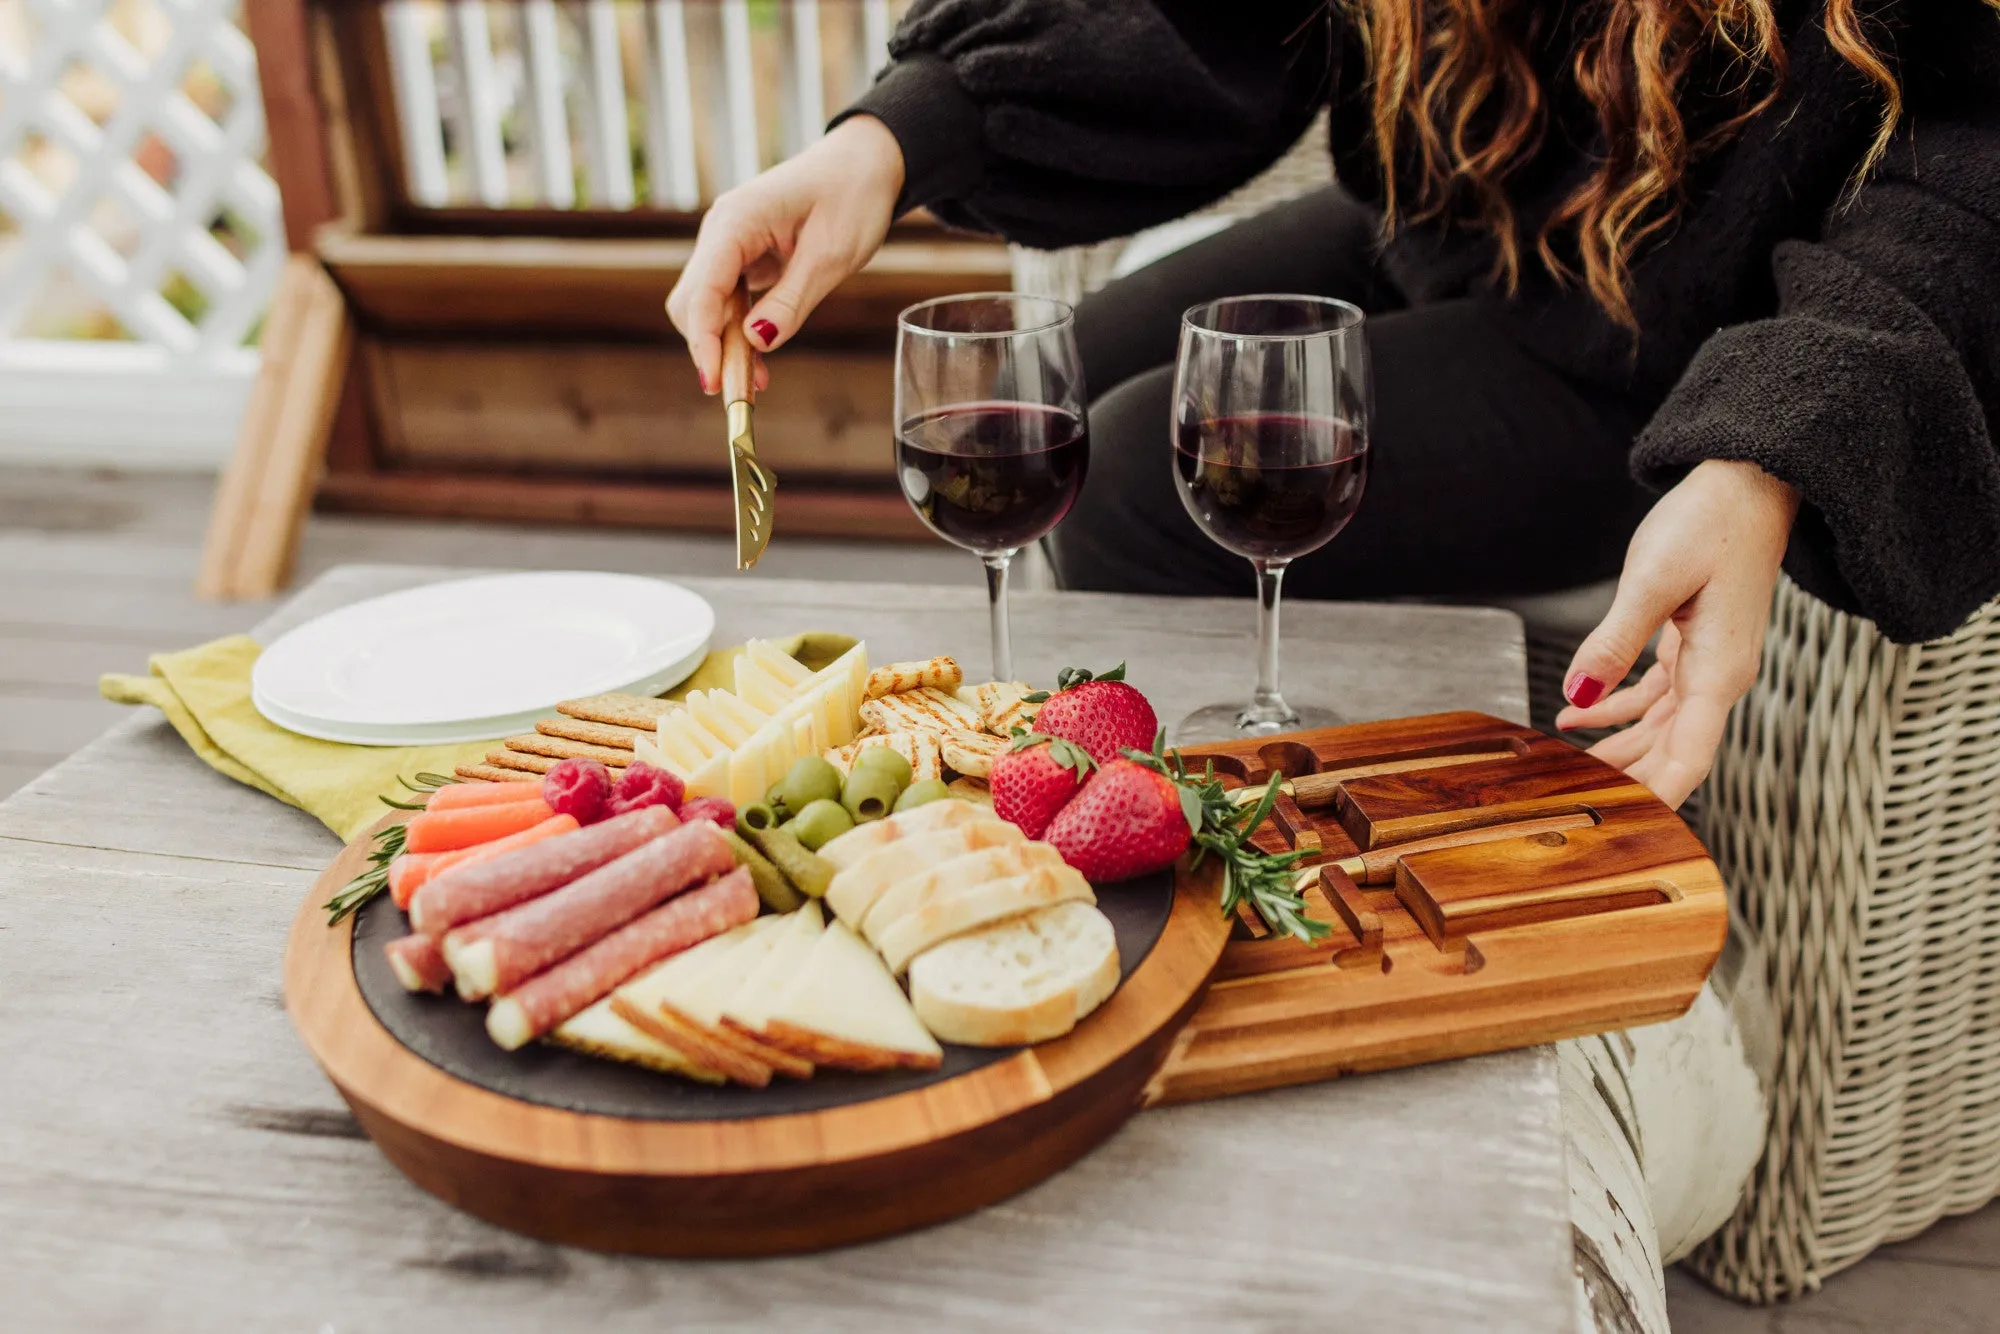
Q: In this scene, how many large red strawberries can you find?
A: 3